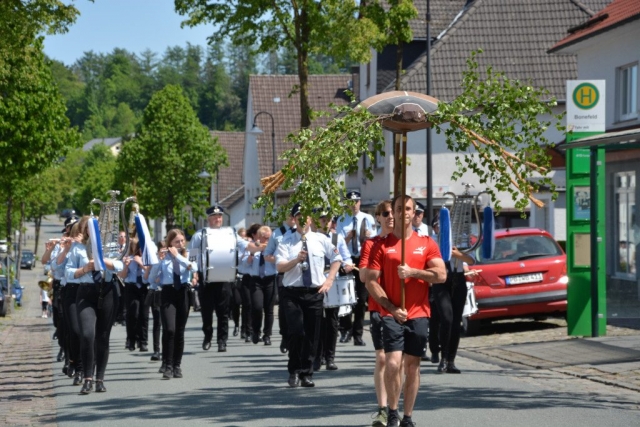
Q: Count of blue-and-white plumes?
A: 4